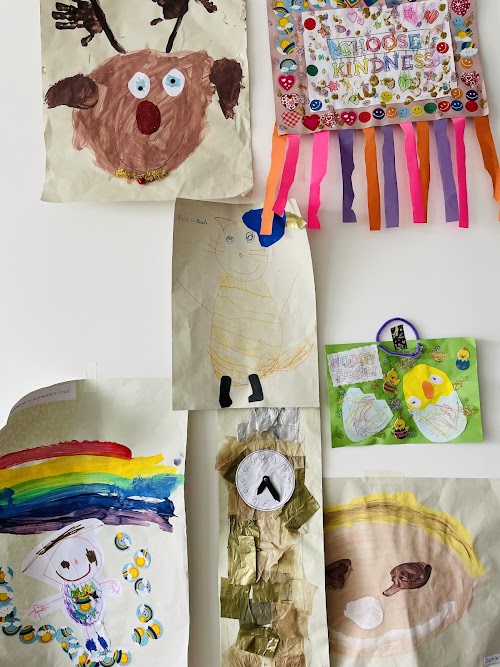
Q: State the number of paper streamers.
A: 11